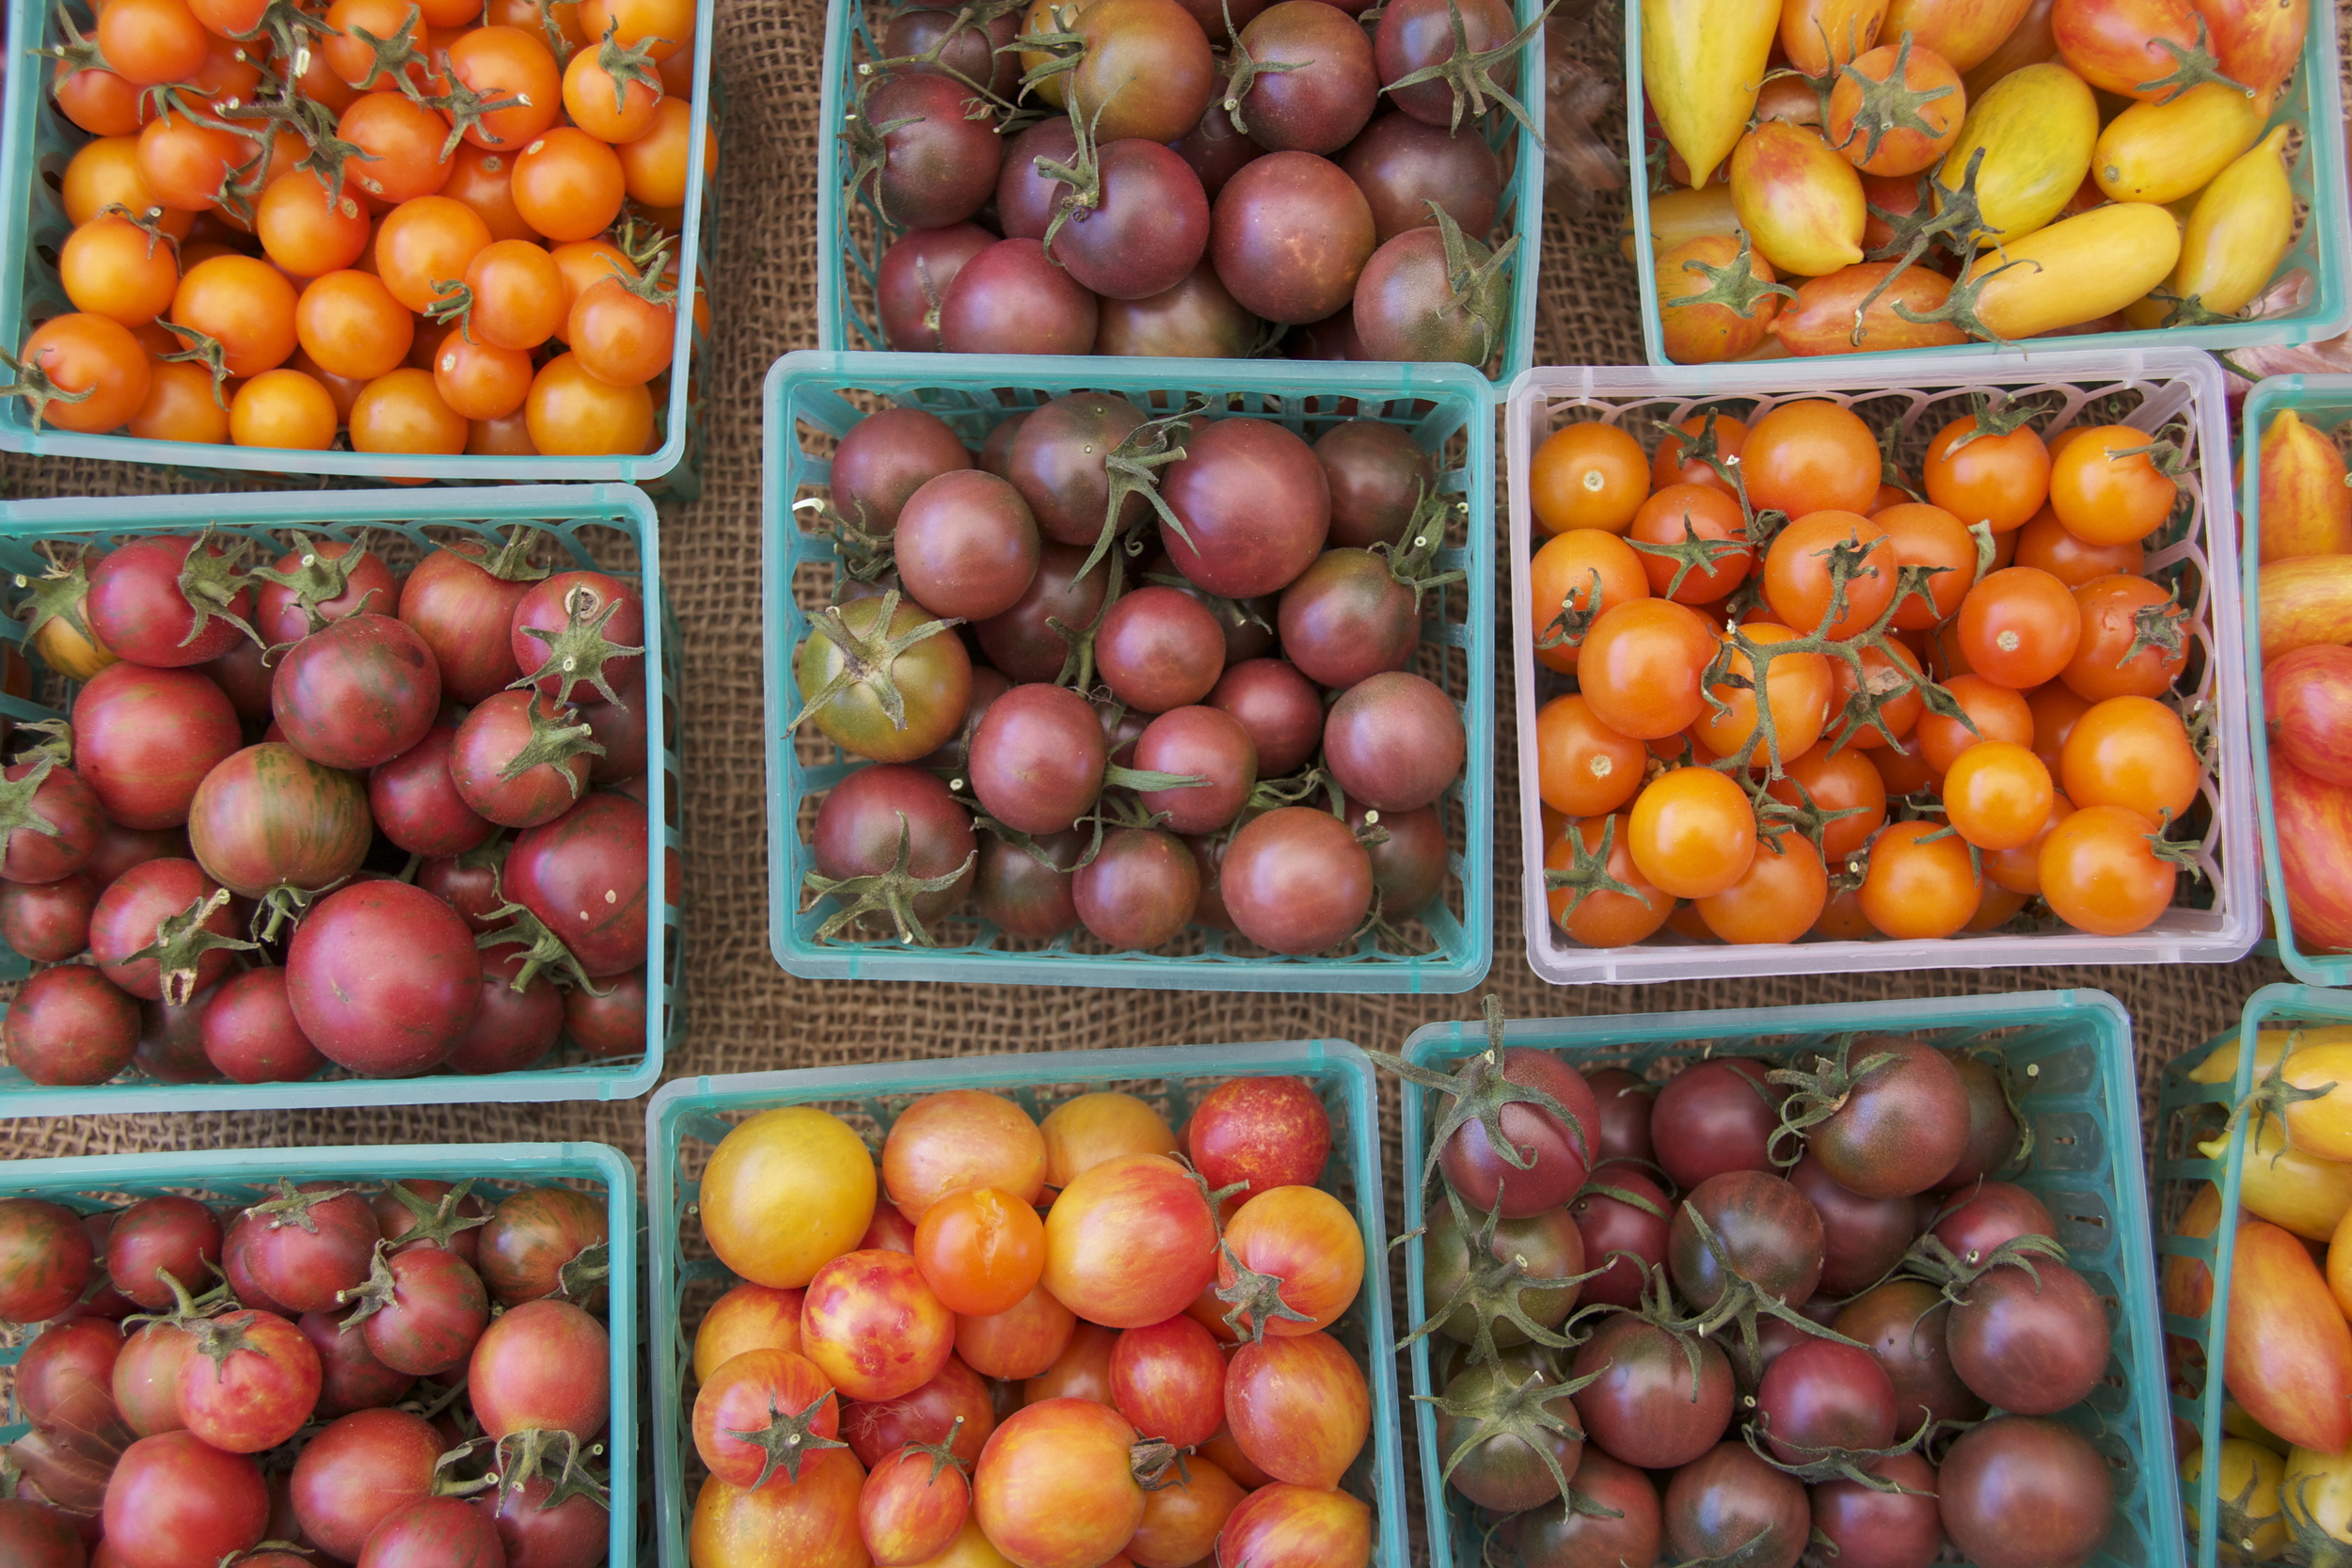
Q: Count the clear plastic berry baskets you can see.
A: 1